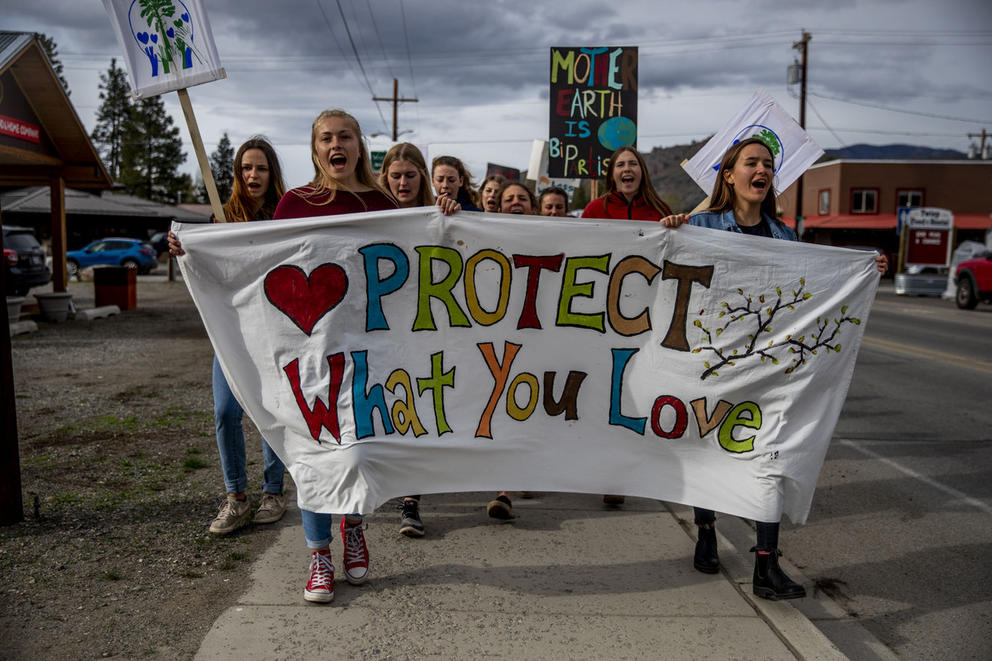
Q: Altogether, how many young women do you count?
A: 9